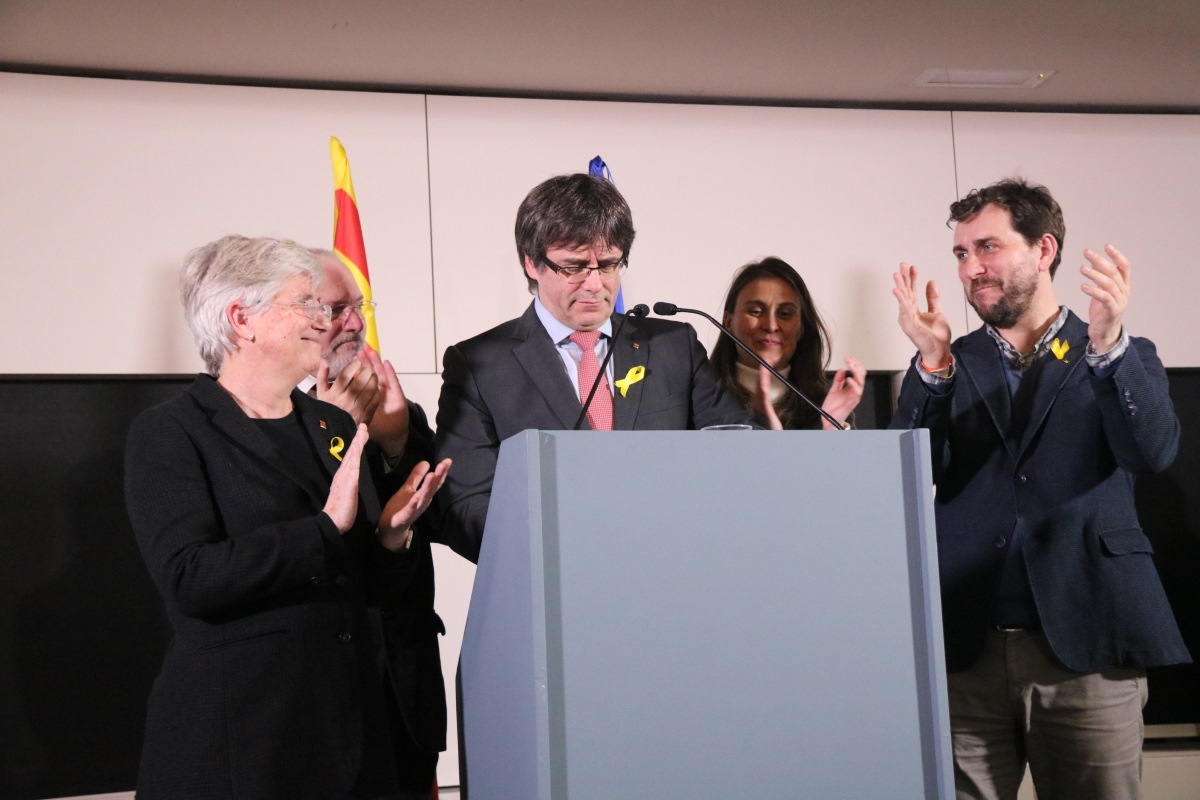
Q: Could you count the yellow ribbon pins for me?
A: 3